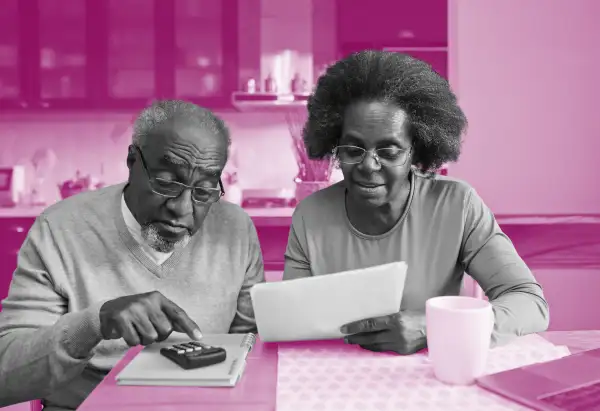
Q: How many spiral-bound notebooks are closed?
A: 1